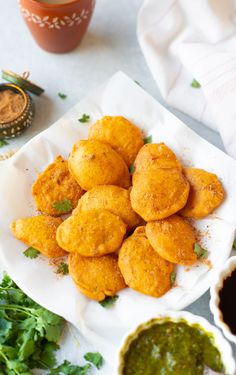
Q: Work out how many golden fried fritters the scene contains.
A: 12